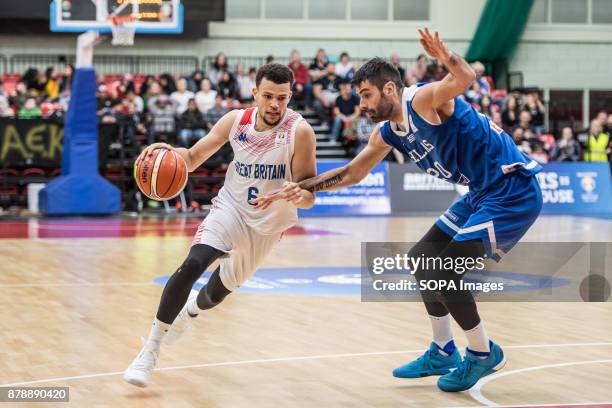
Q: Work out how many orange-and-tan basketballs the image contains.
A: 1